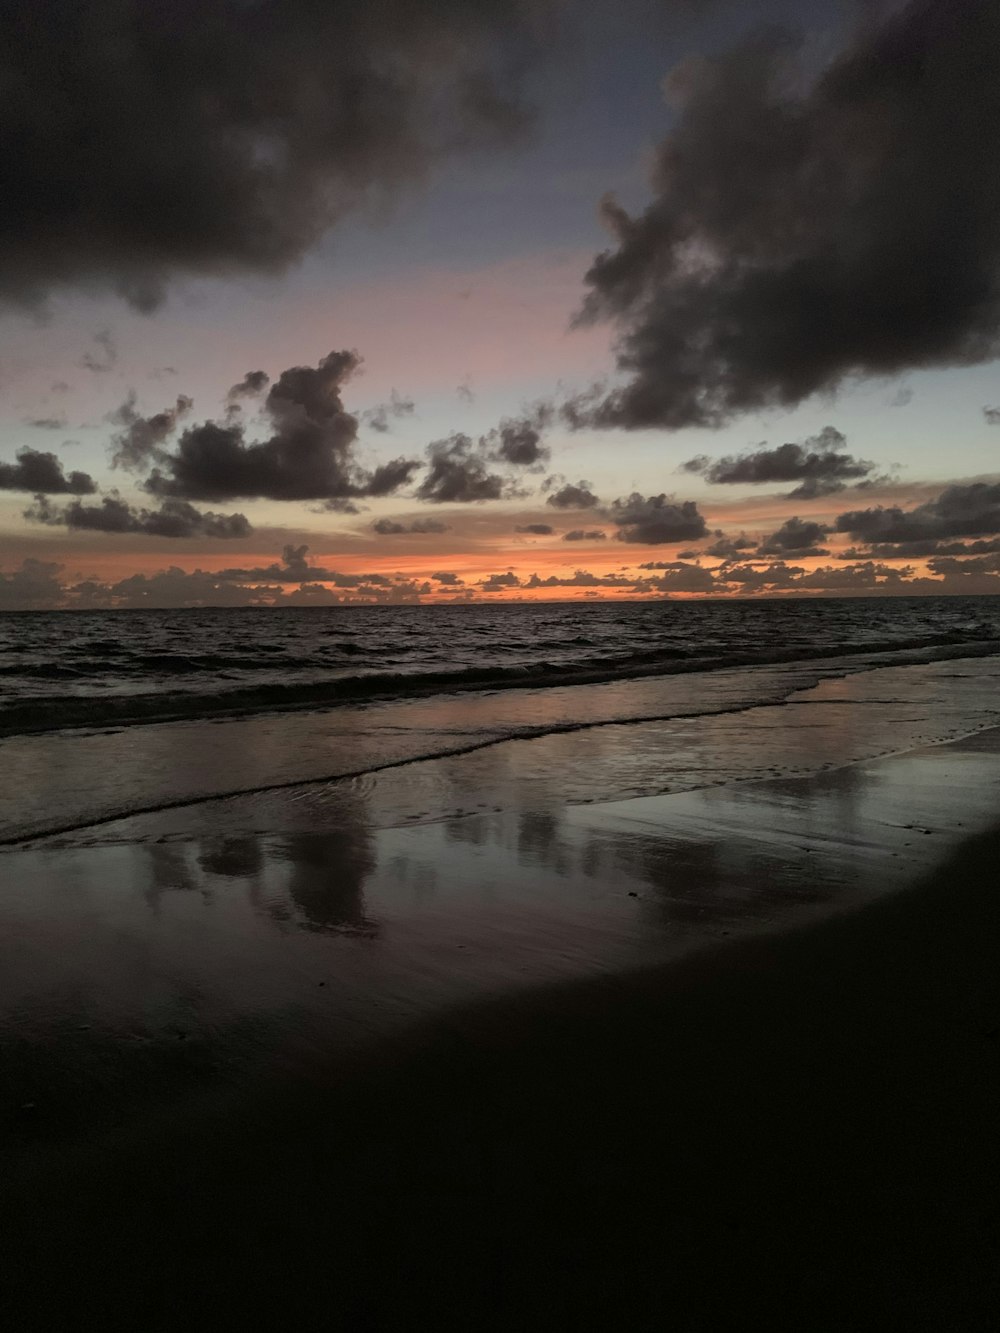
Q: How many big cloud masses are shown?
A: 2